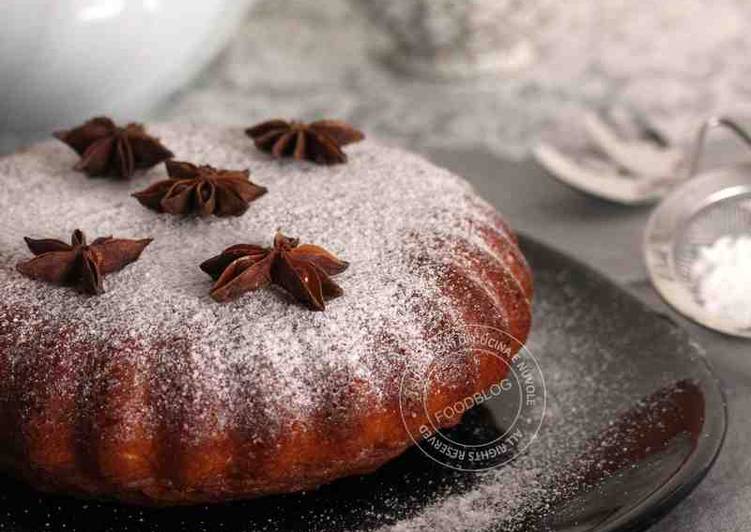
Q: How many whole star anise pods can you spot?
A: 5